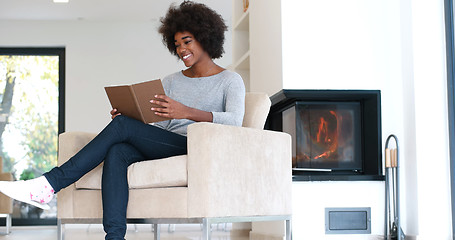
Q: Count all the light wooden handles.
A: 3